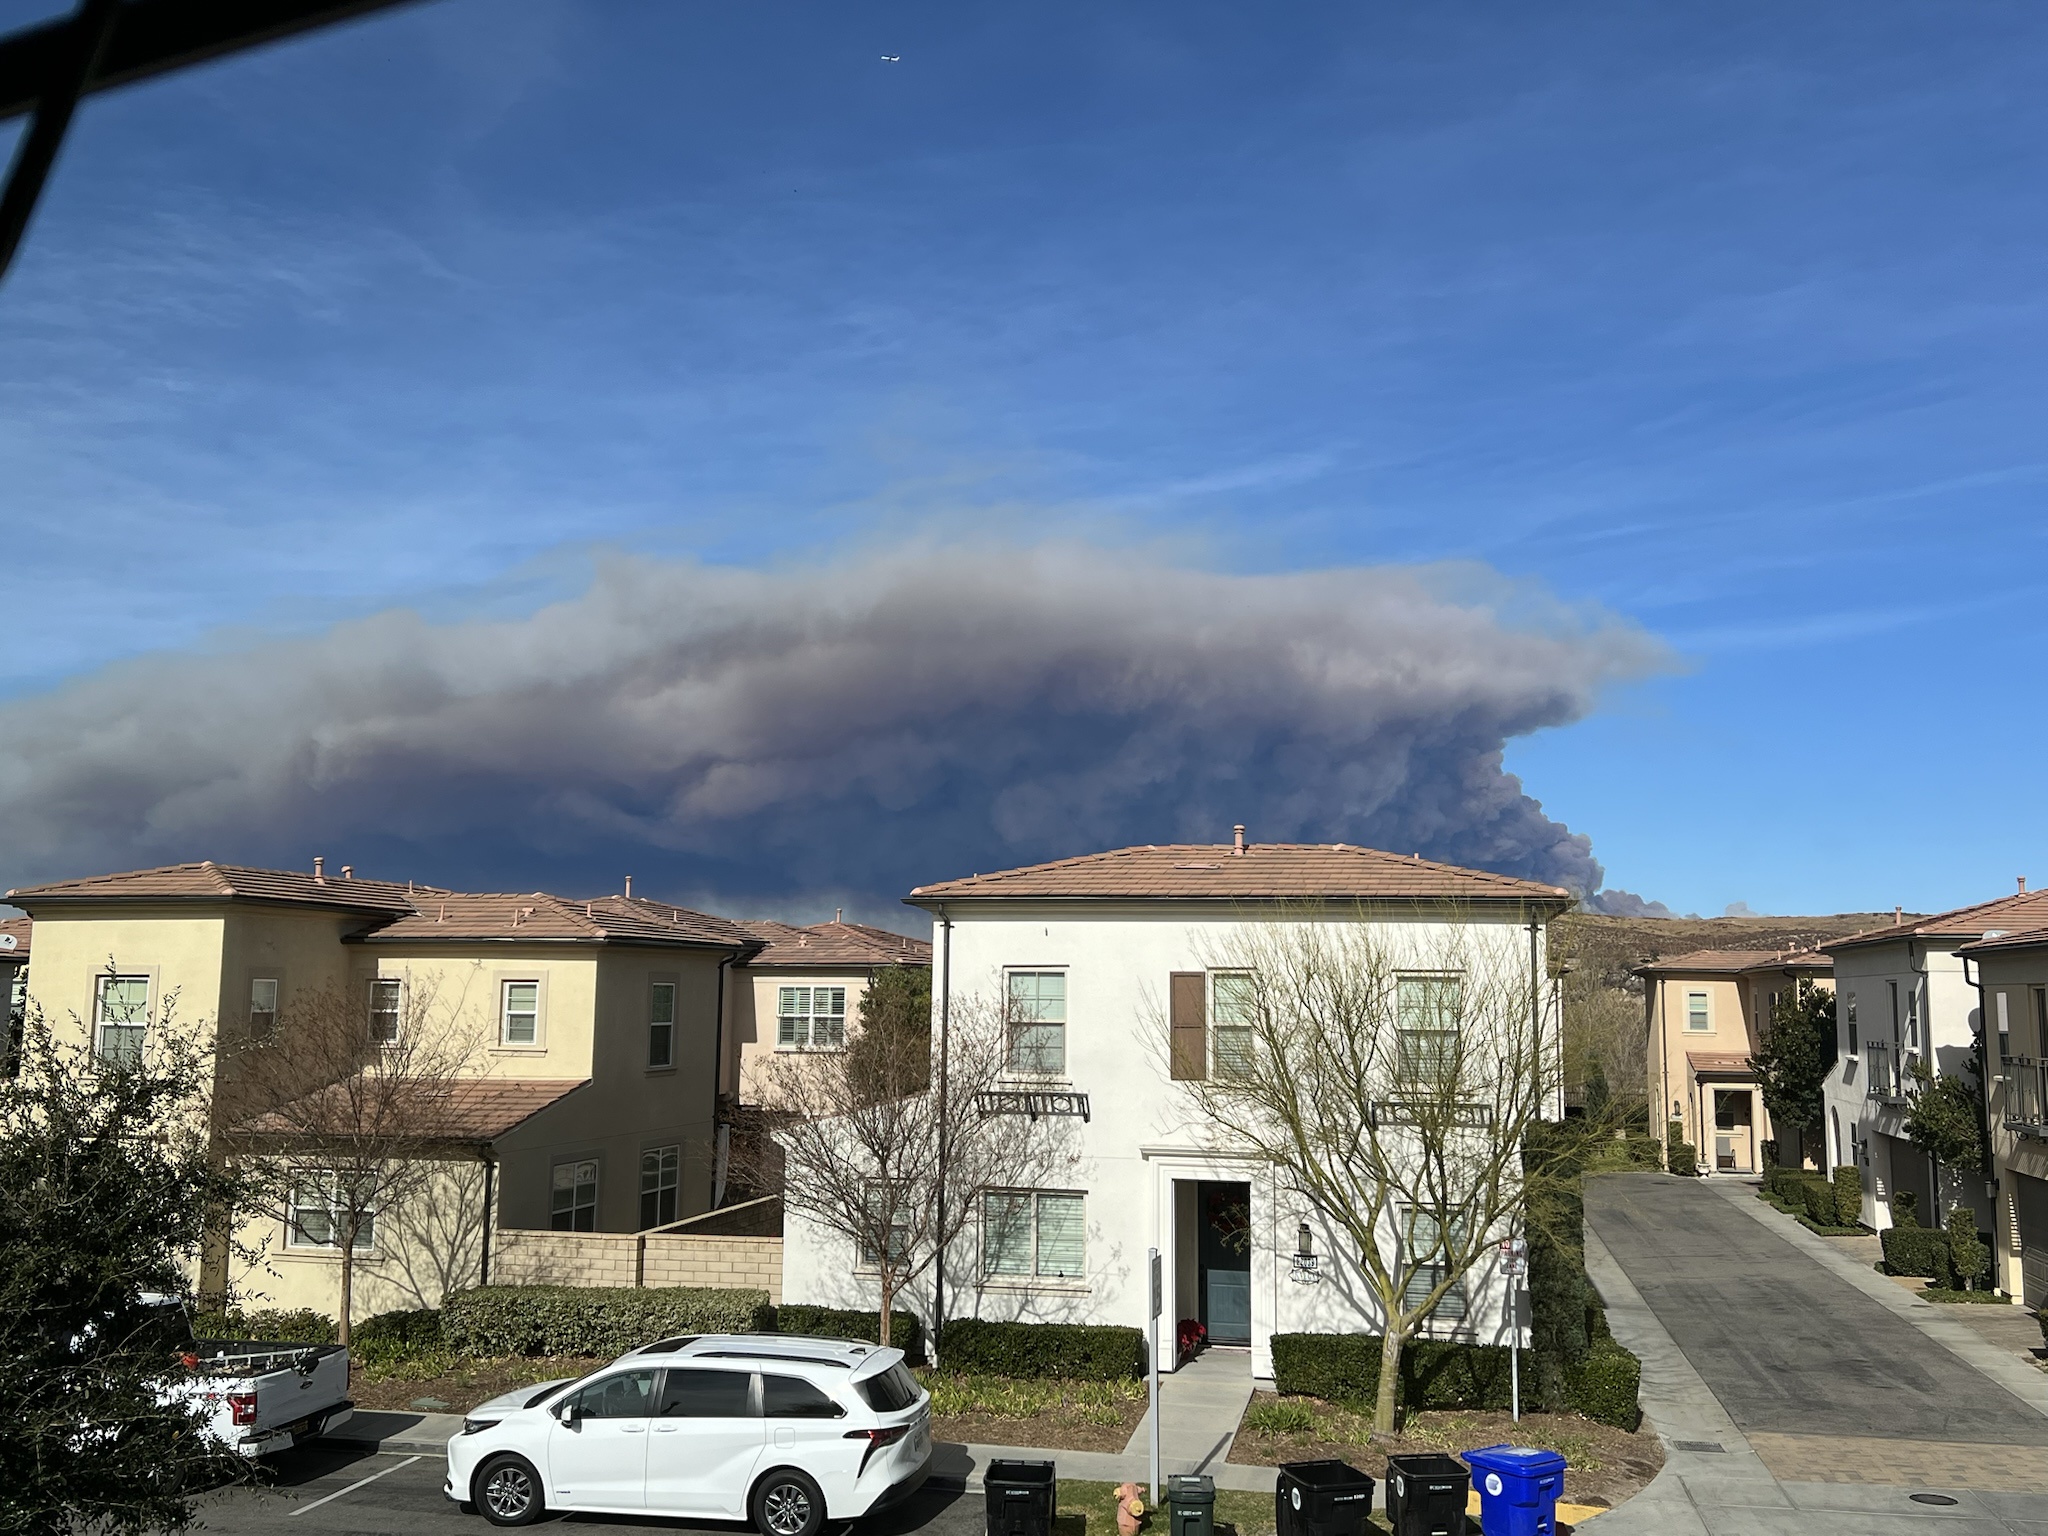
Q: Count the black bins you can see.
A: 3